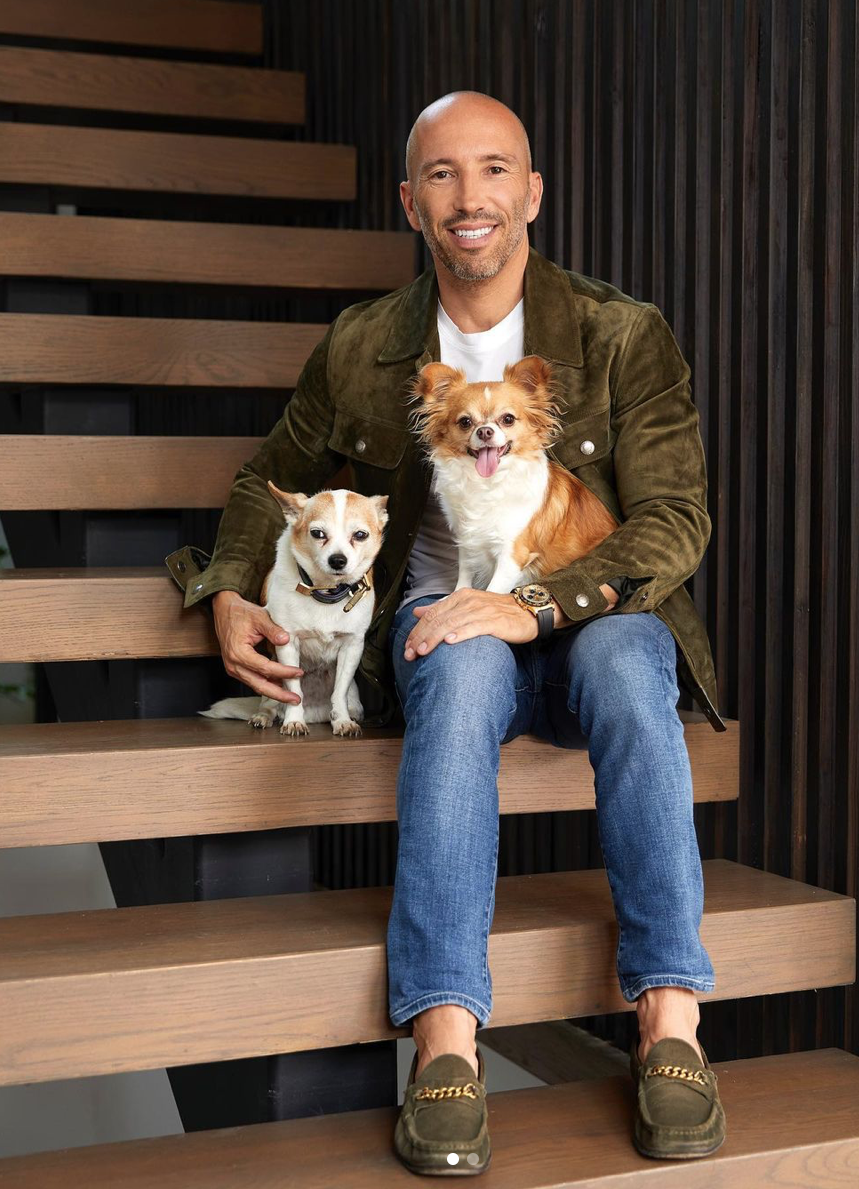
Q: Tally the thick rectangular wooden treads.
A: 10